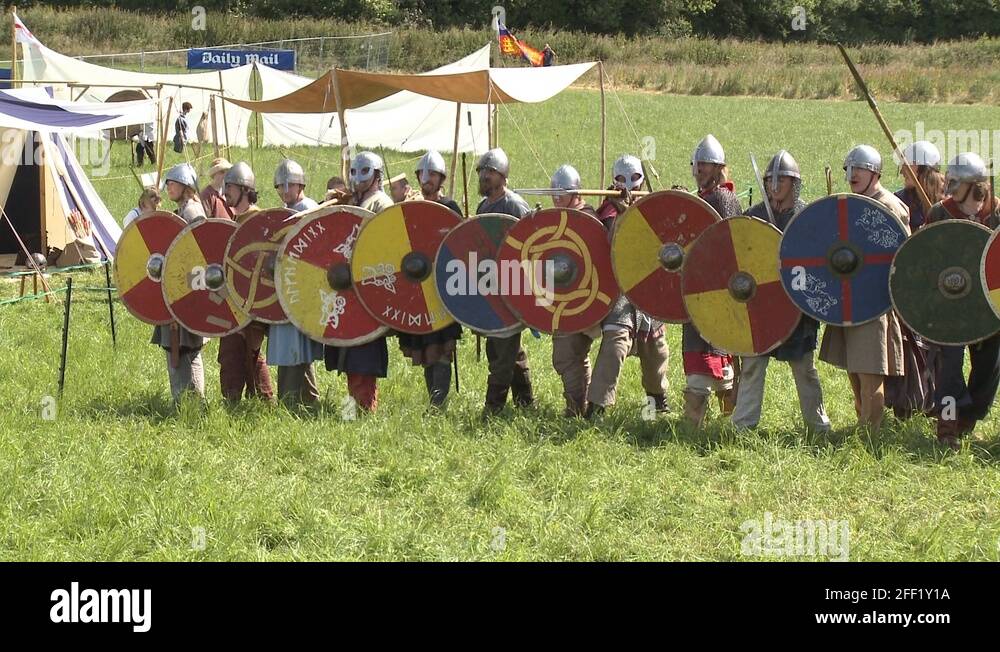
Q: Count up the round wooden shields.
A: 12